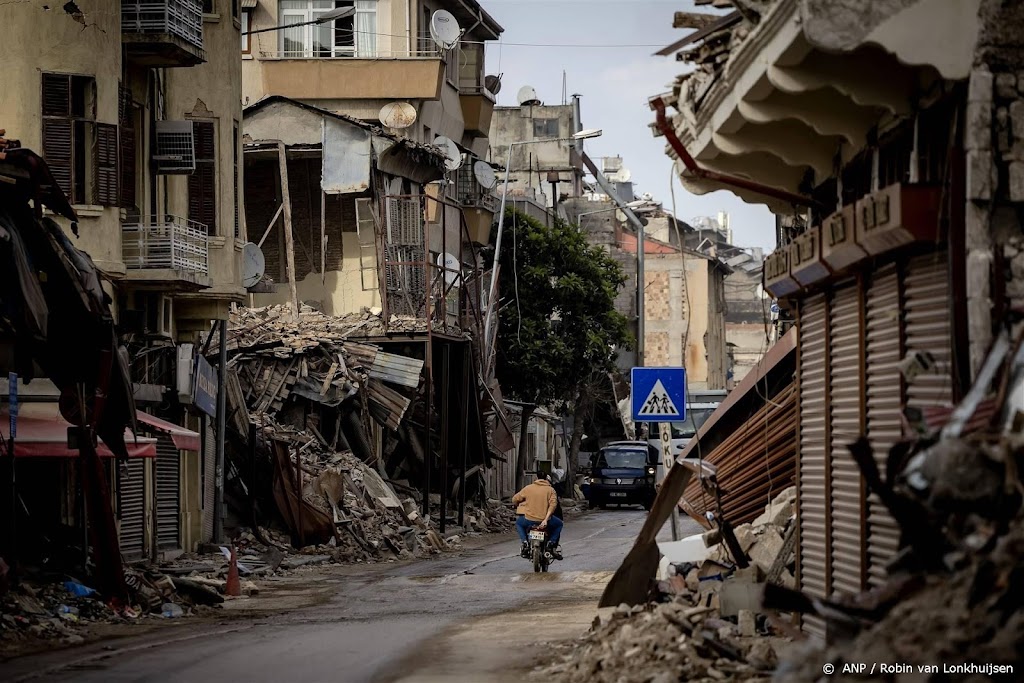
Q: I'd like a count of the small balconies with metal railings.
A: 2